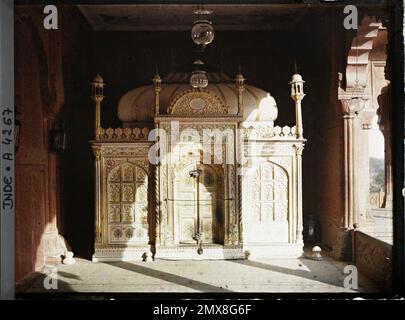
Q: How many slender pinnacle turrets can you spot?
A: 4